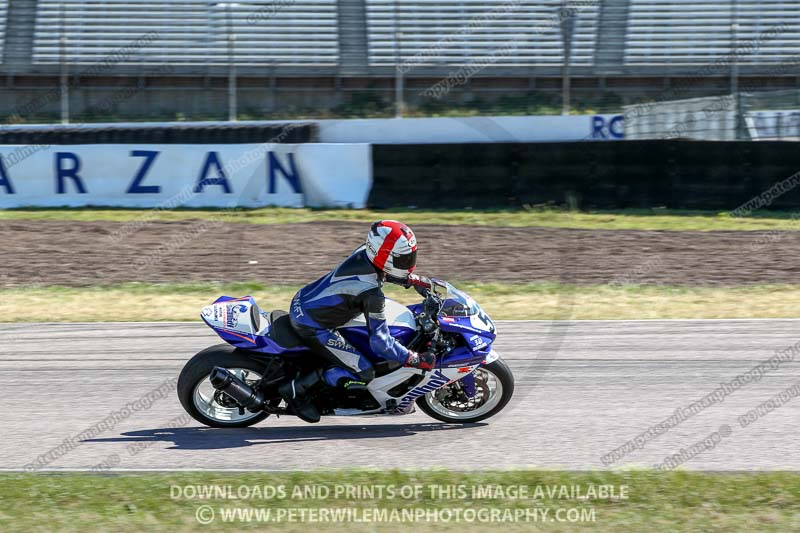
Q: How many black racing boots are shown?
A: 1